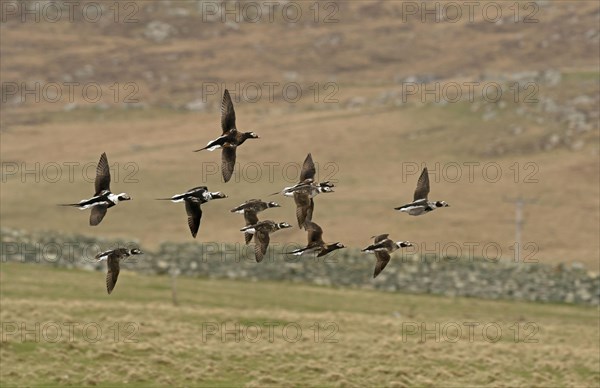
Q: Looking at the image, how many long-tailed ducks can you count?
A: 11